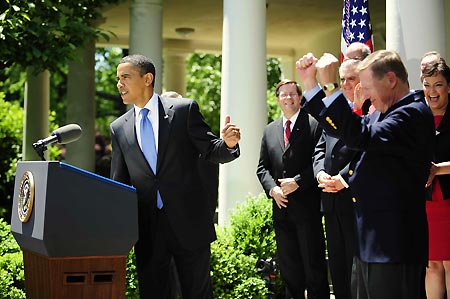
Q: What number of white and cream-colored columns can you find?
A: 6